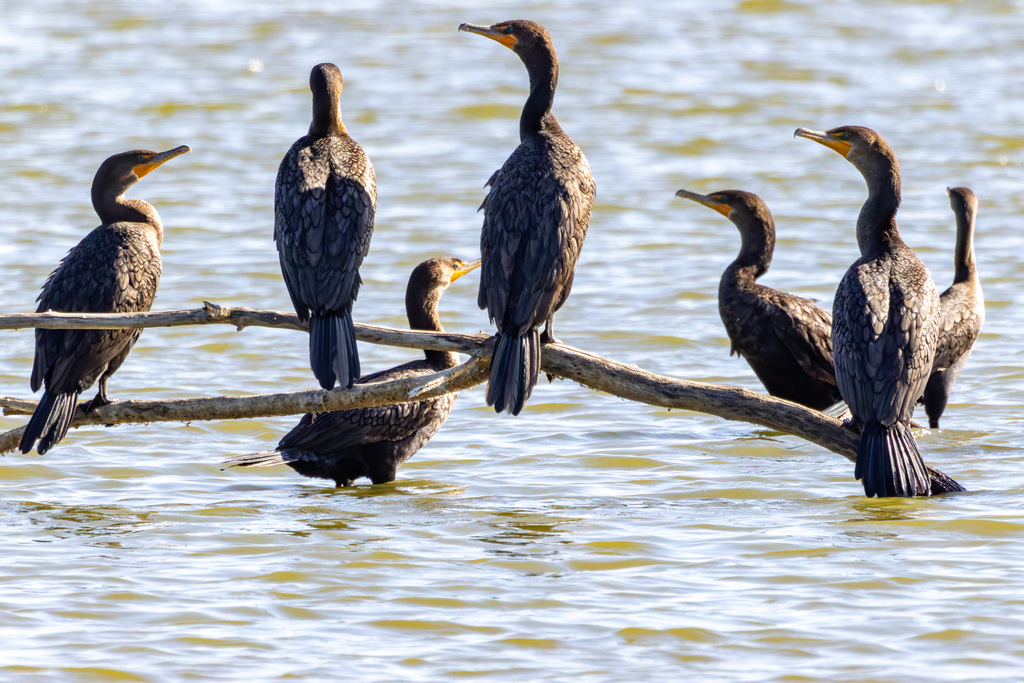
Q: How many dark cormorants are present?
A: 7